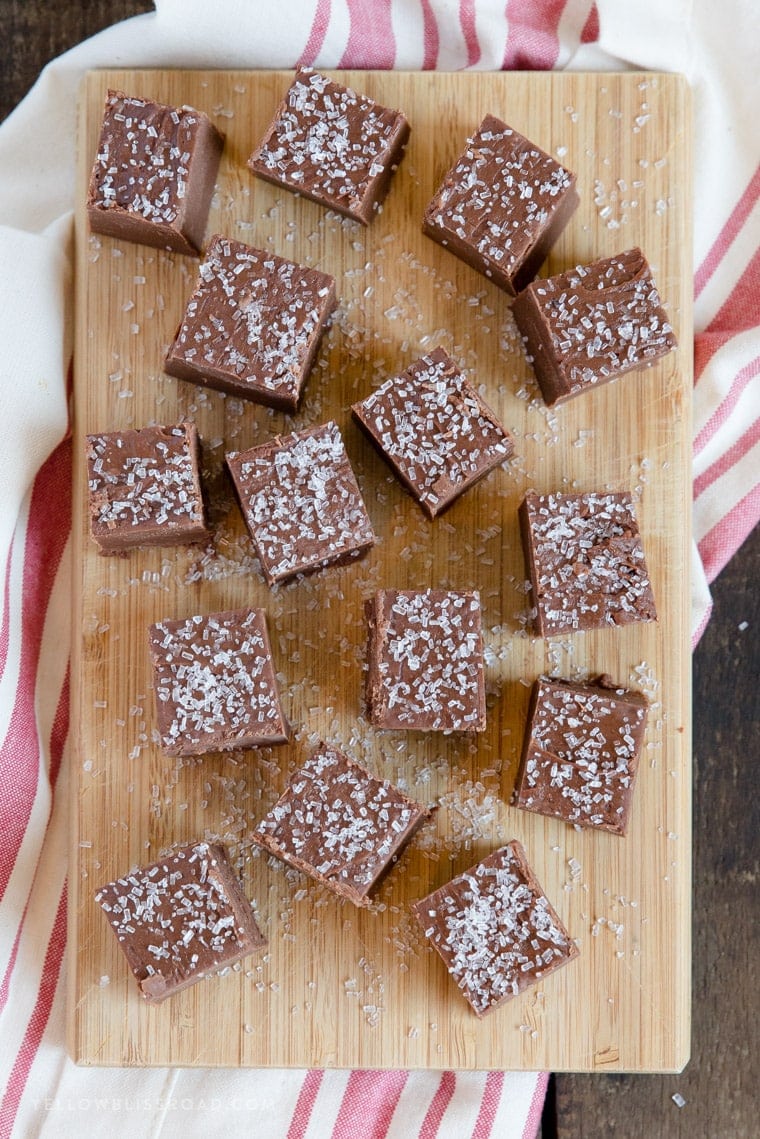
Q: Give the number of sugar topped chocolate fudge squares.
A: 15